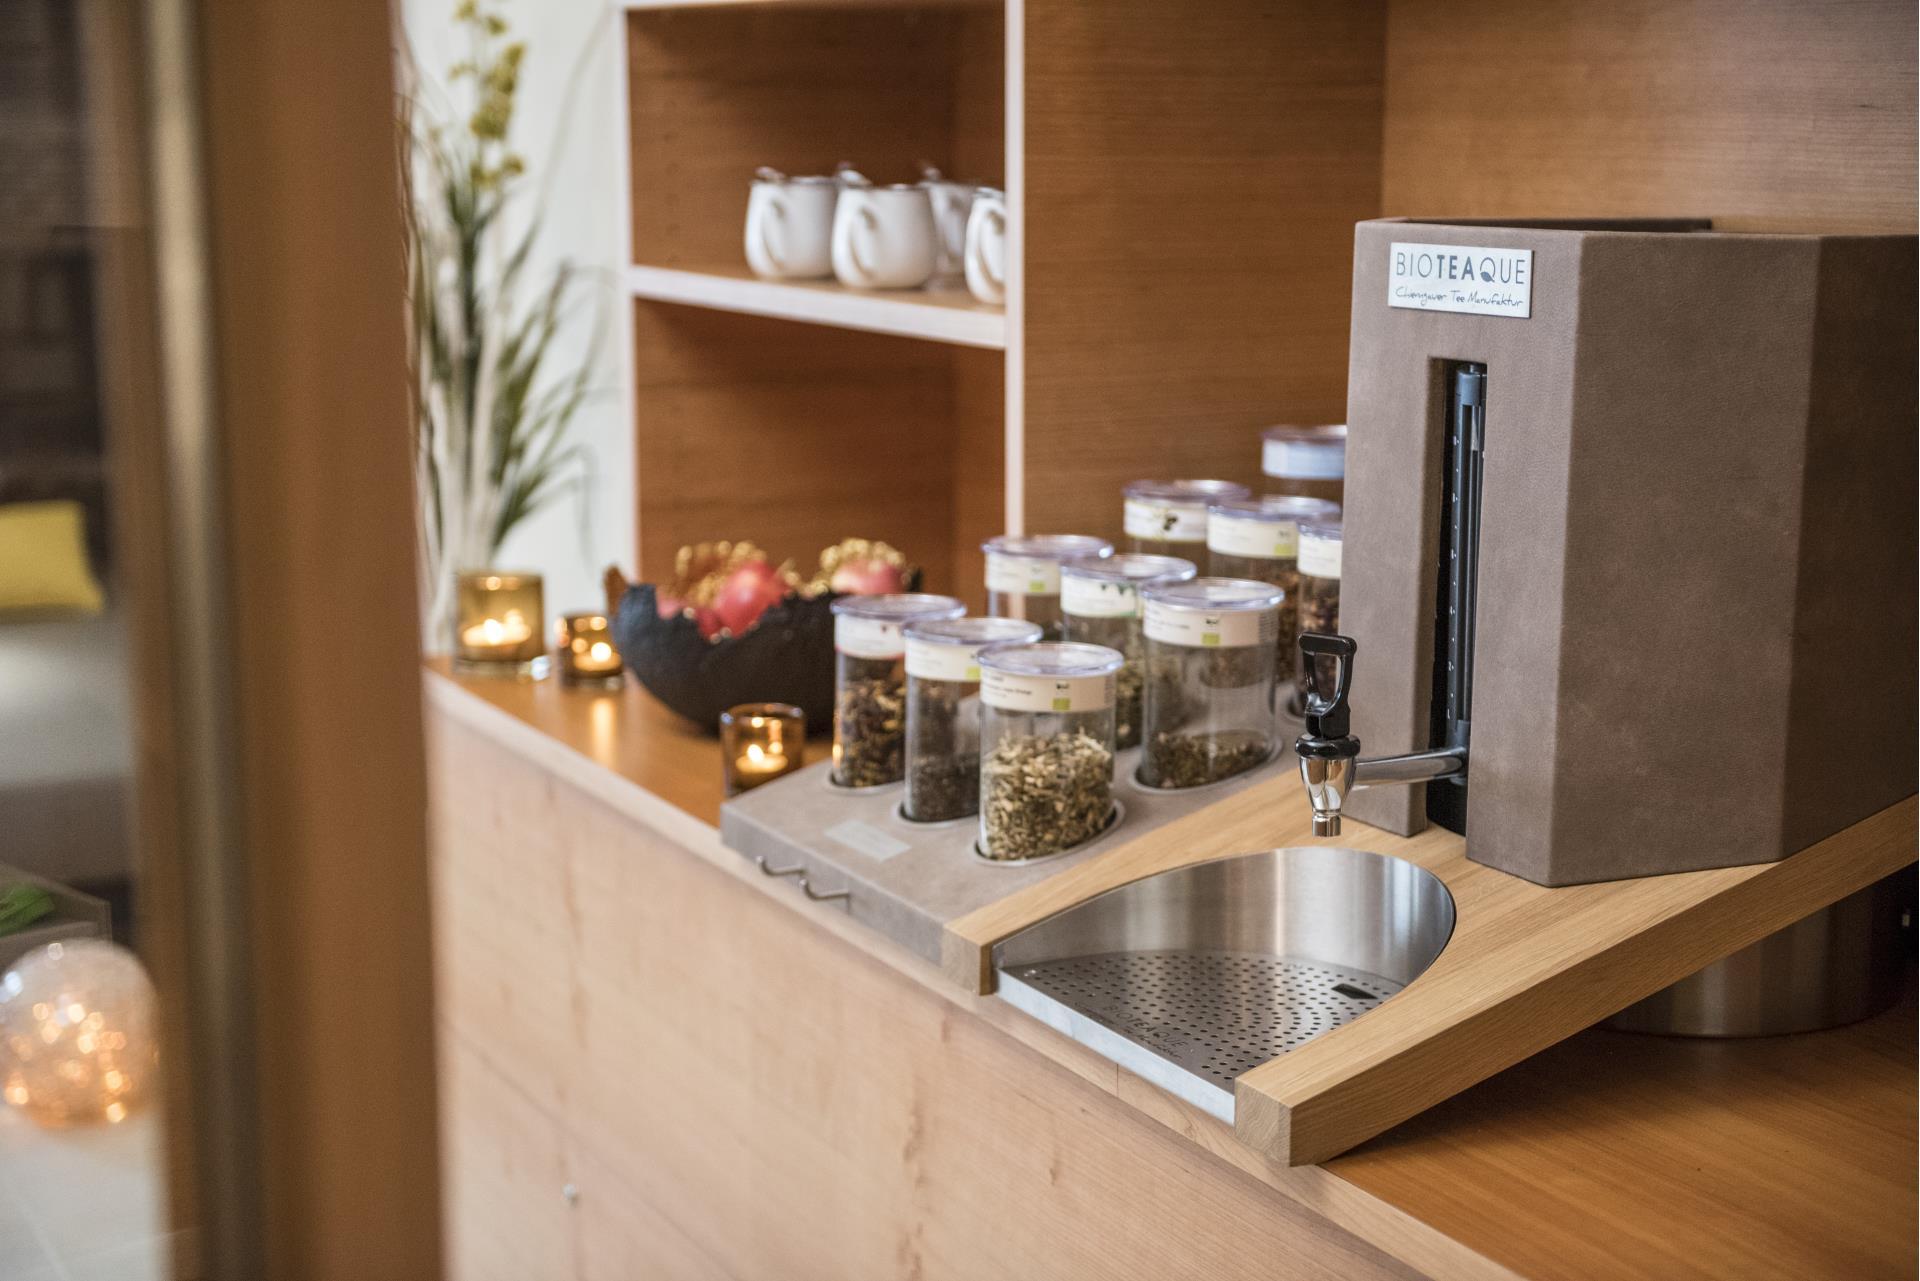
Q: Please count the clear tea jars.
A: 10